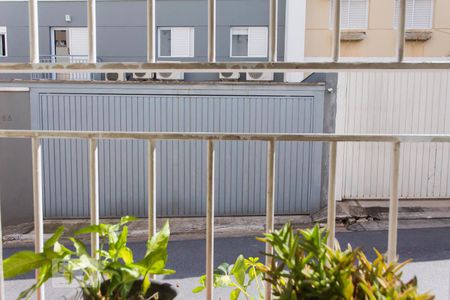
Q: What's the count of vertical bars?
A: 14